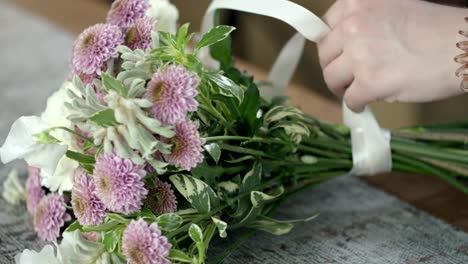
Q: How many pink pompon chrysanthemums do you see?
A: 11